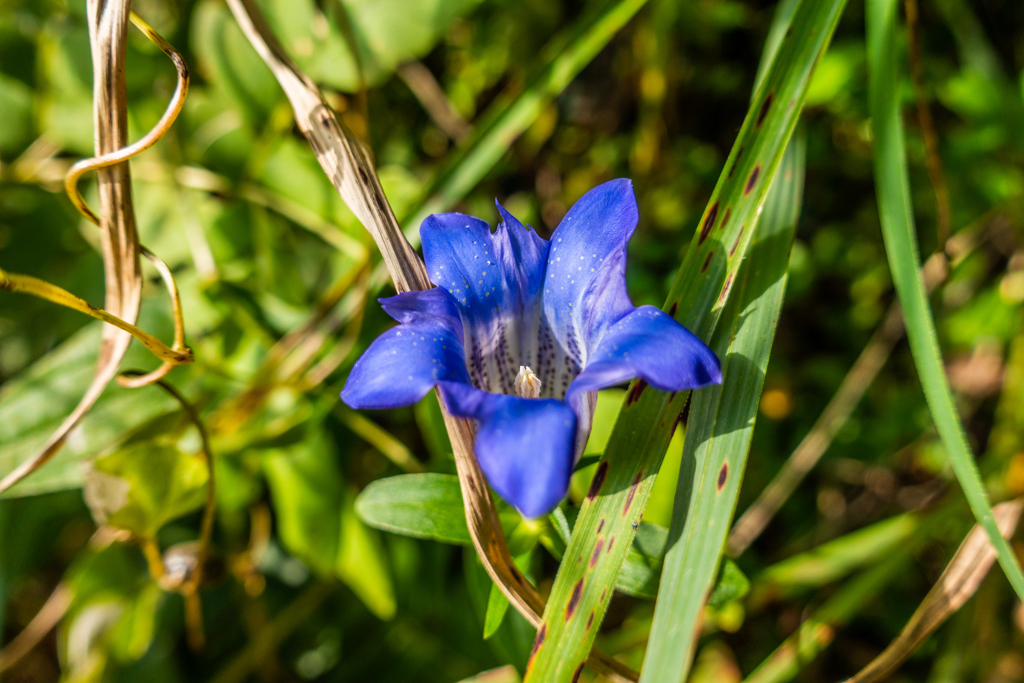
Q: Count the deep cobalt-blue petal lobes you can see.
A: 5